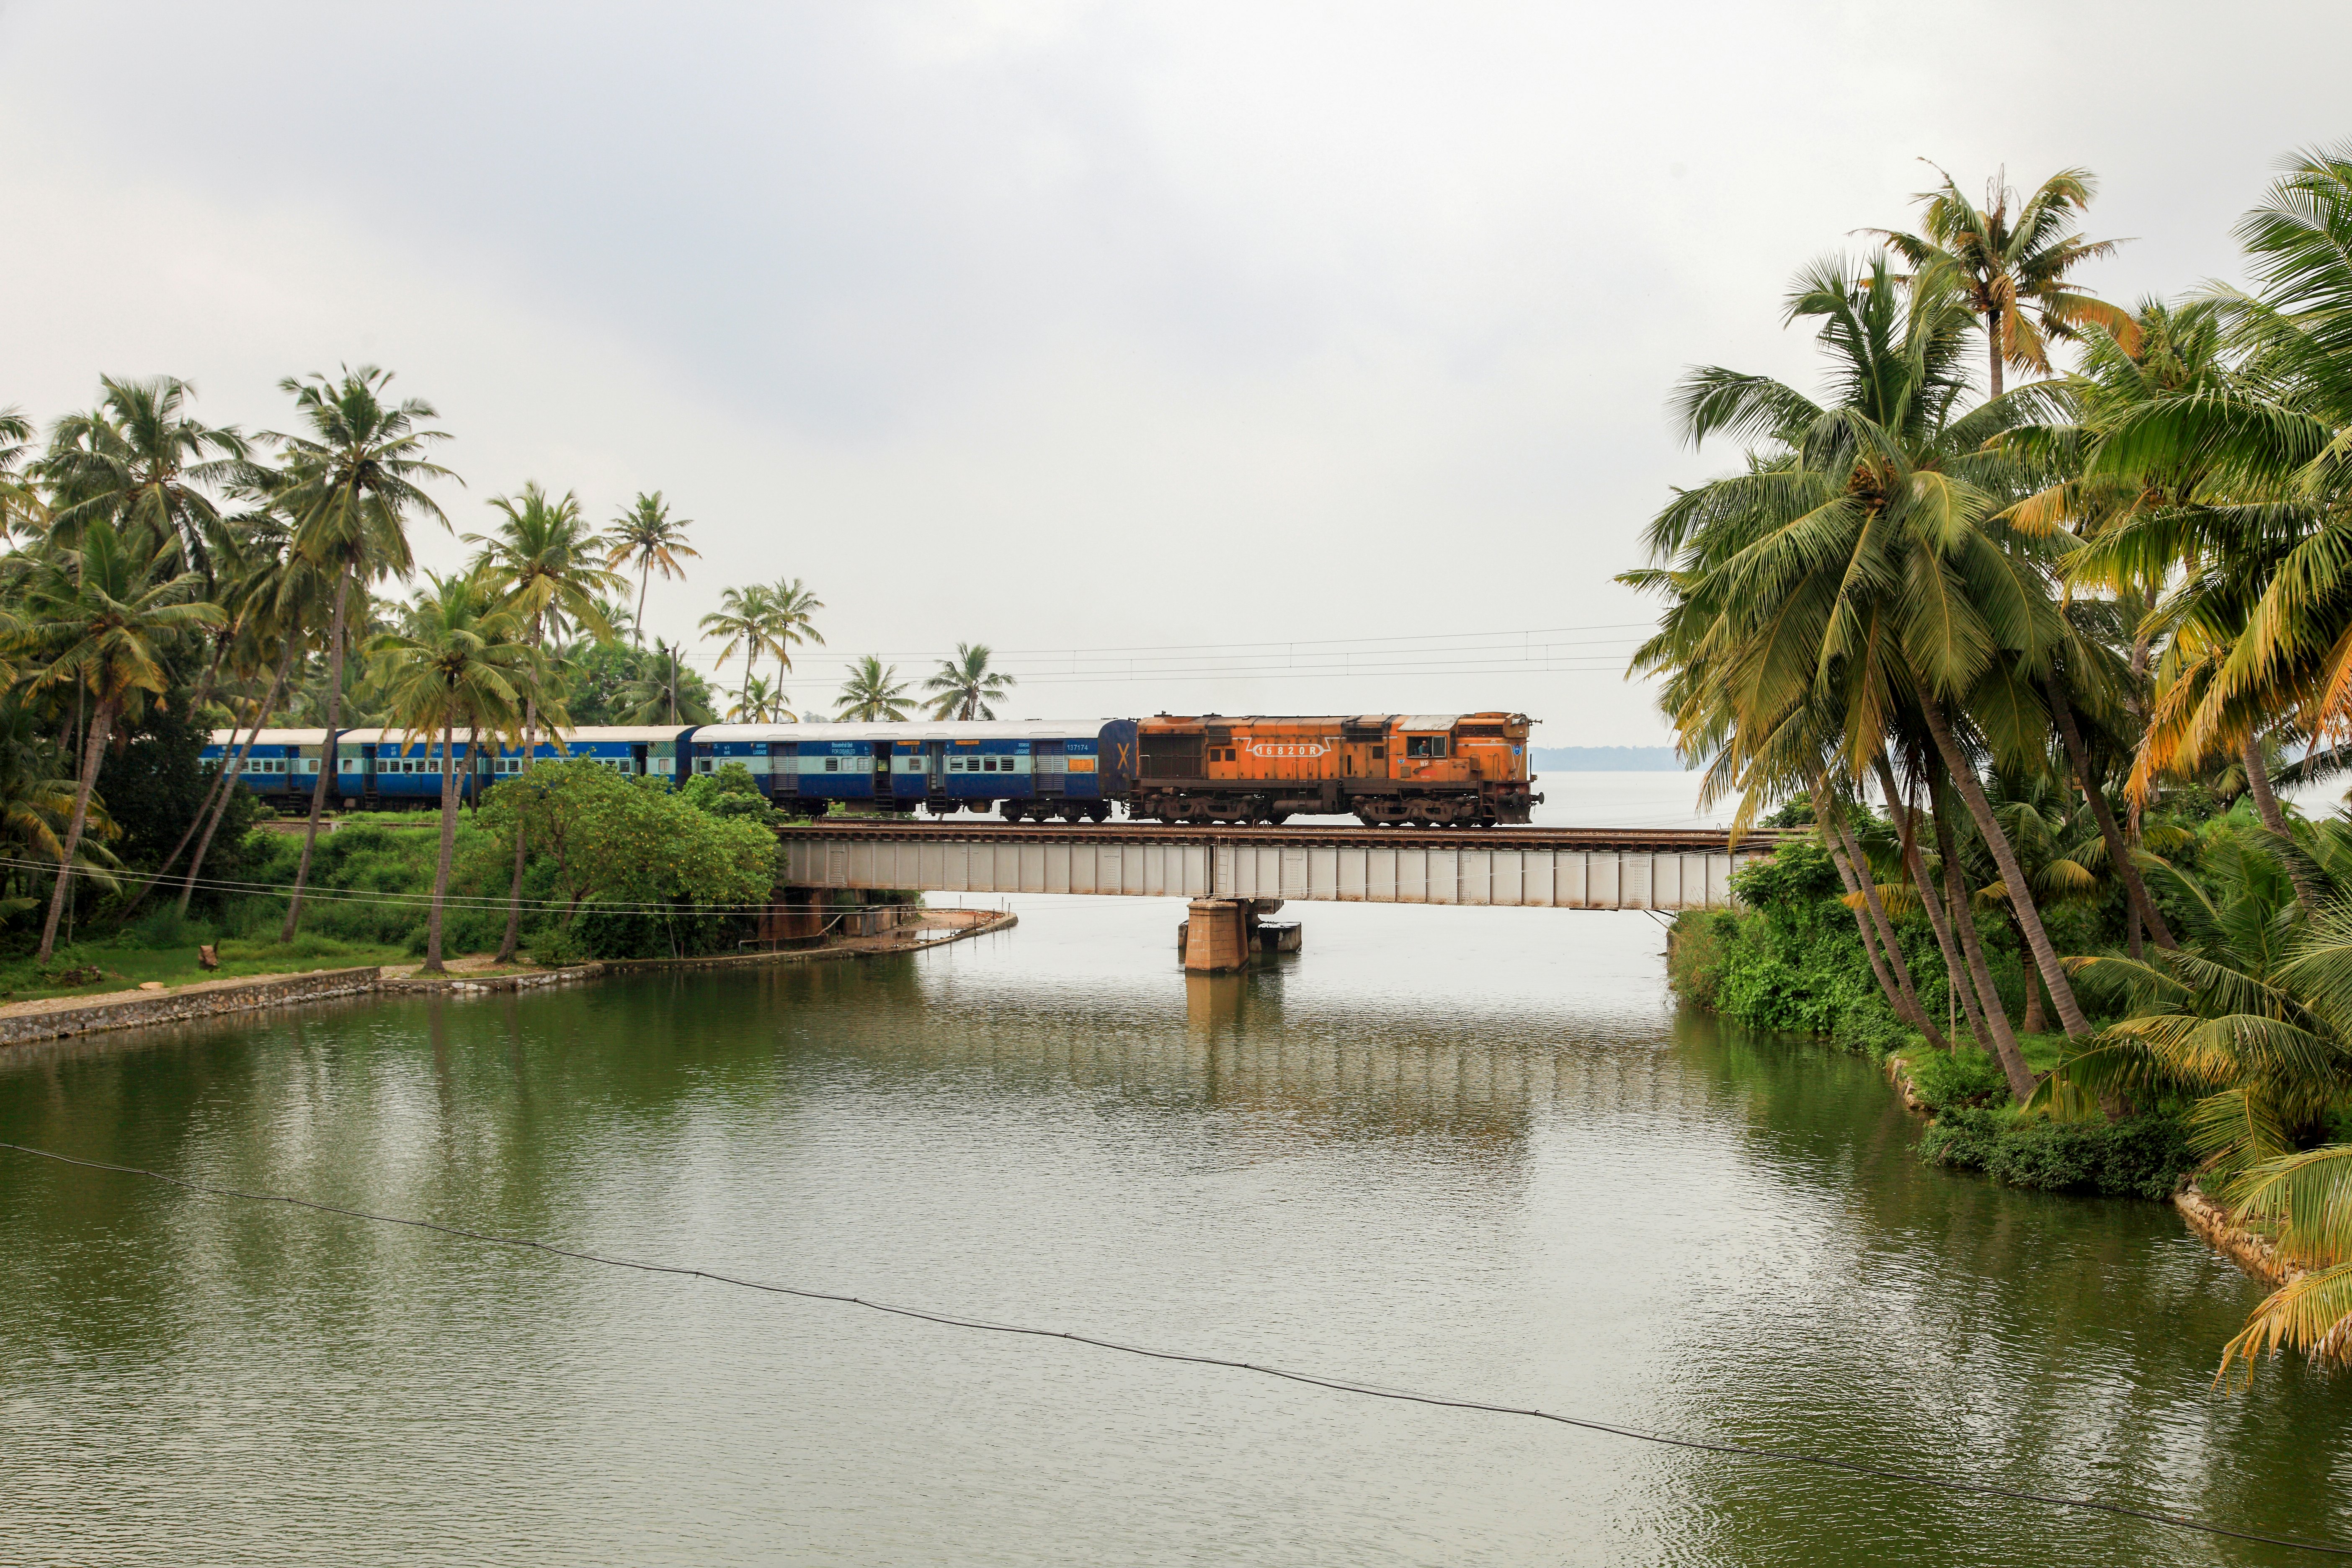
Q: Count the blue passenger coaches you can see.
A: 3